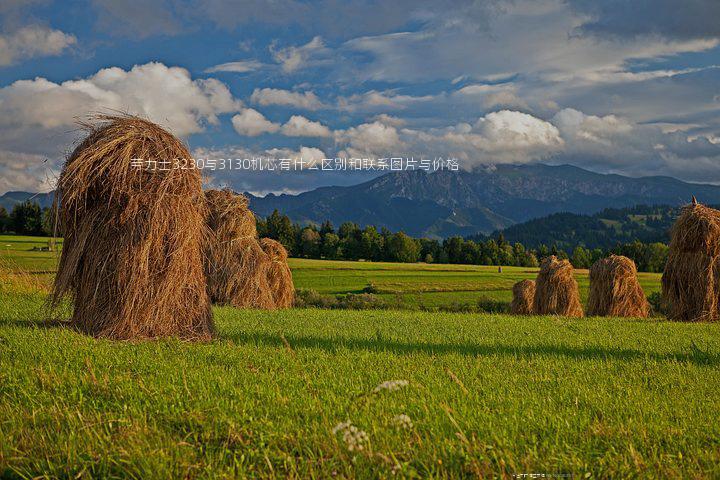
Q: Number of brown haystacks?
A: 7